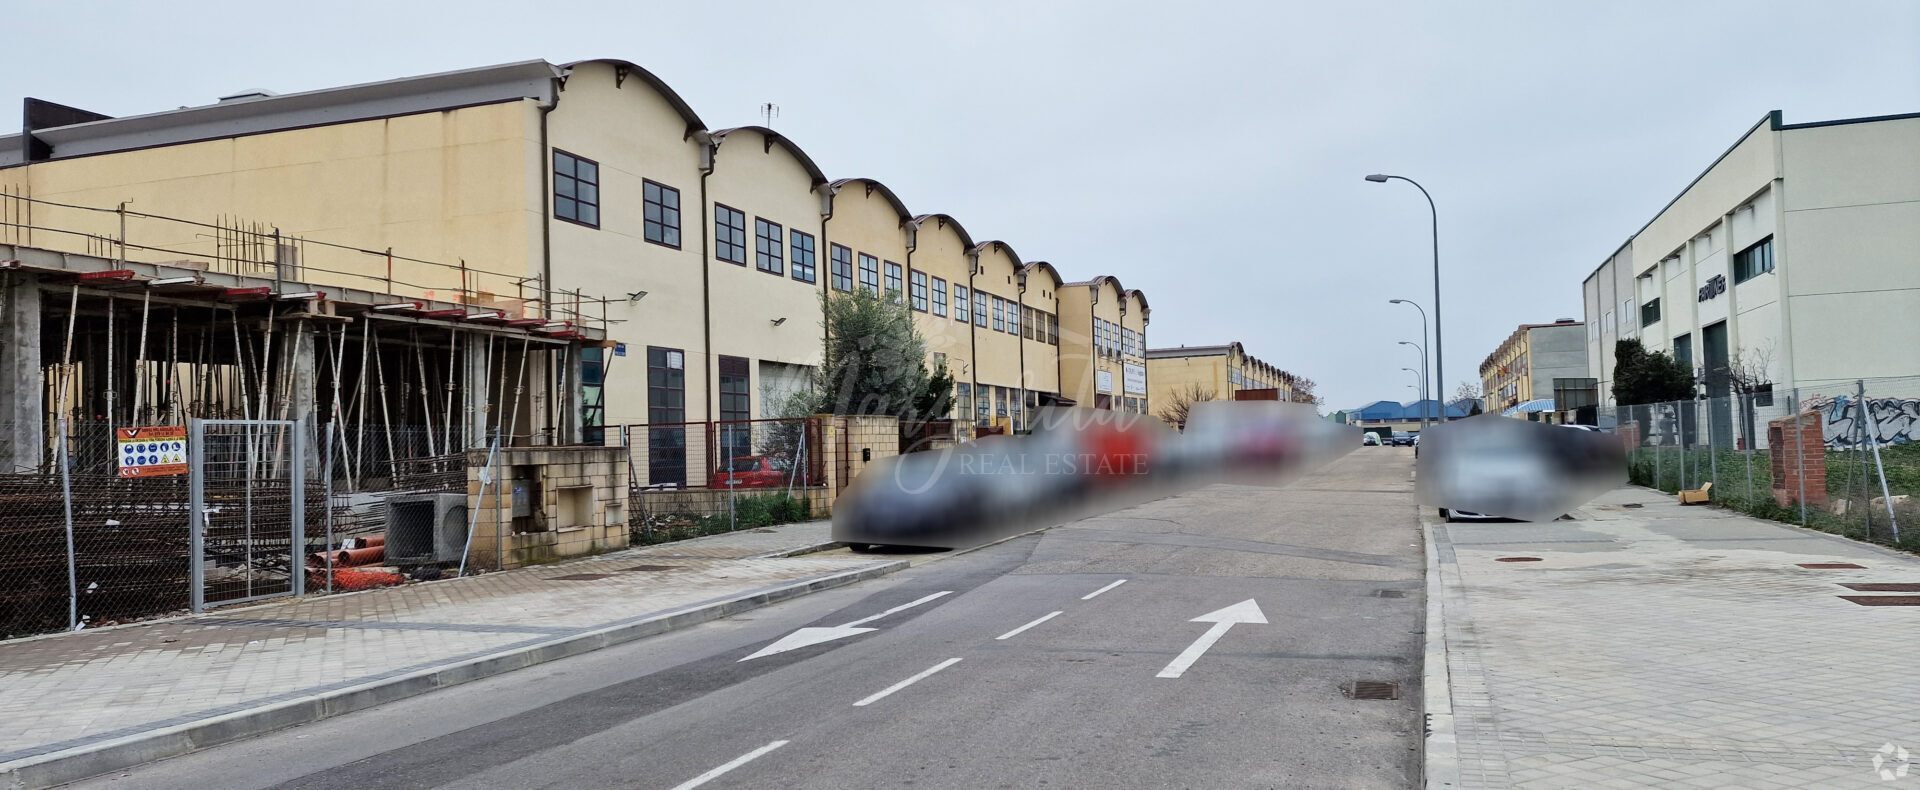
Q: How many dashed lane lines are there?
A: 4